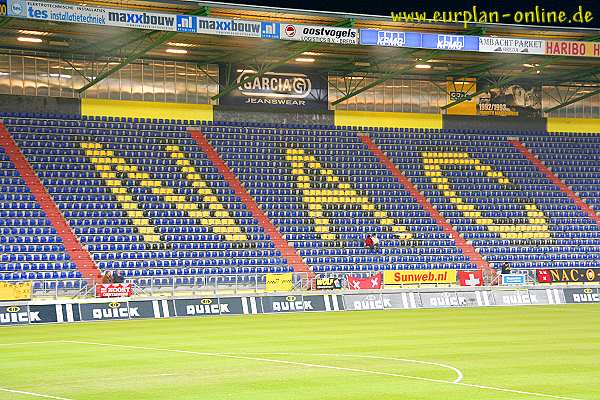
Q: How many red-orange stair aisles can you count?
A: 4